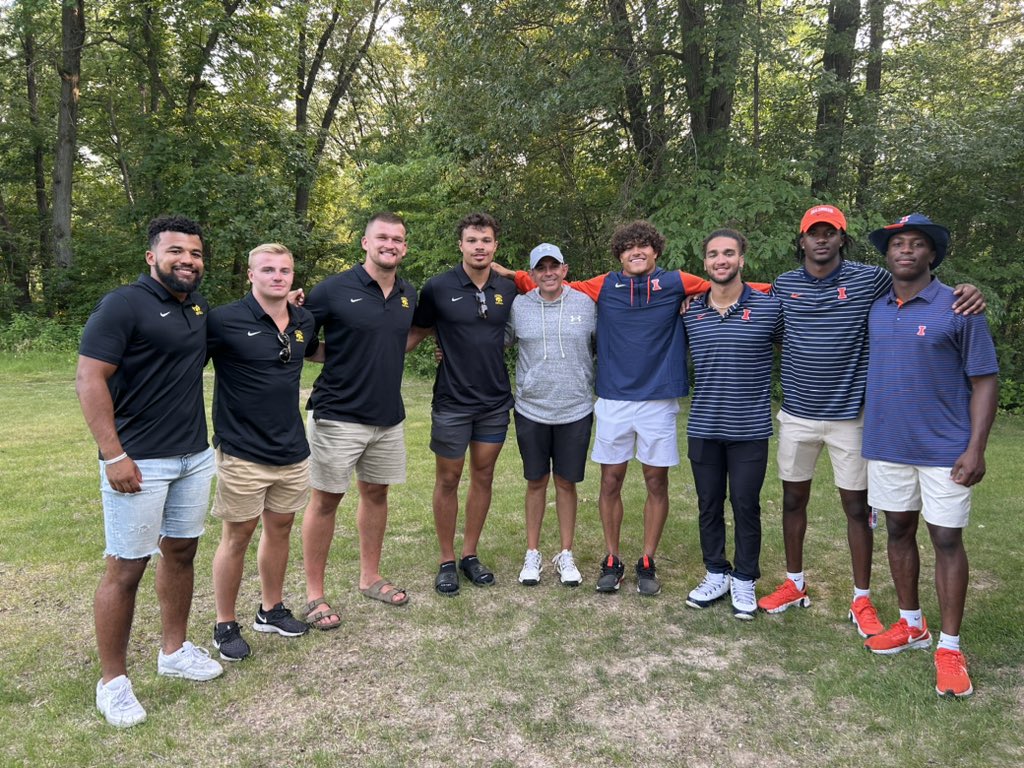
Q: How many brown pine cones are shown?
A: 0